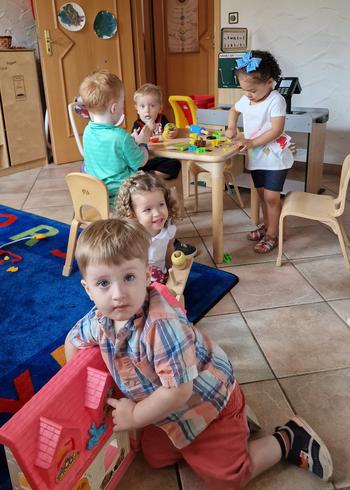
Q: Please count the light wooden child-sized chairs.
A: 3